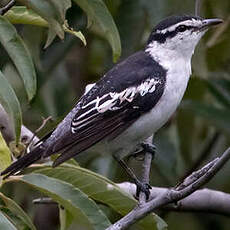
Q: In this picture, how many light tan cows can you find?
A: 0